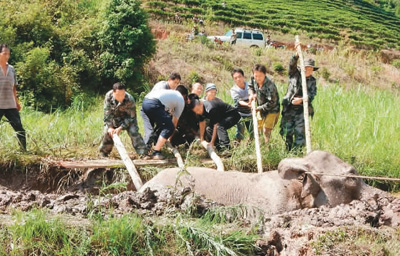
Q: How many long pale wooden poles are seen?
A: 5